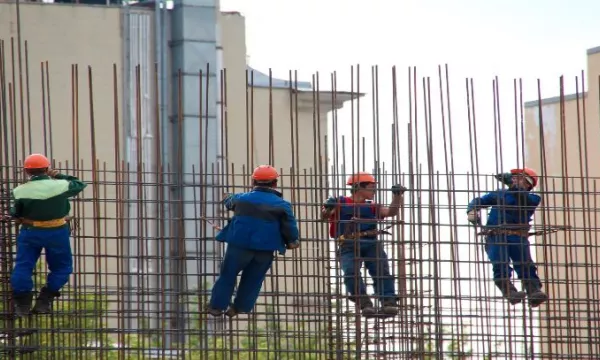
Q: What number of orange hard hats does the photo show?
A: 4